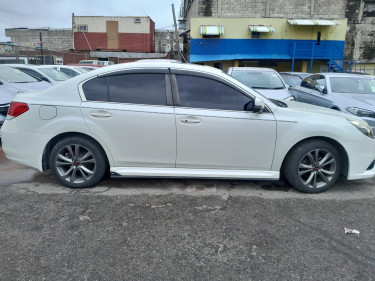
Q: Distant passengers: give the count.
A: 0